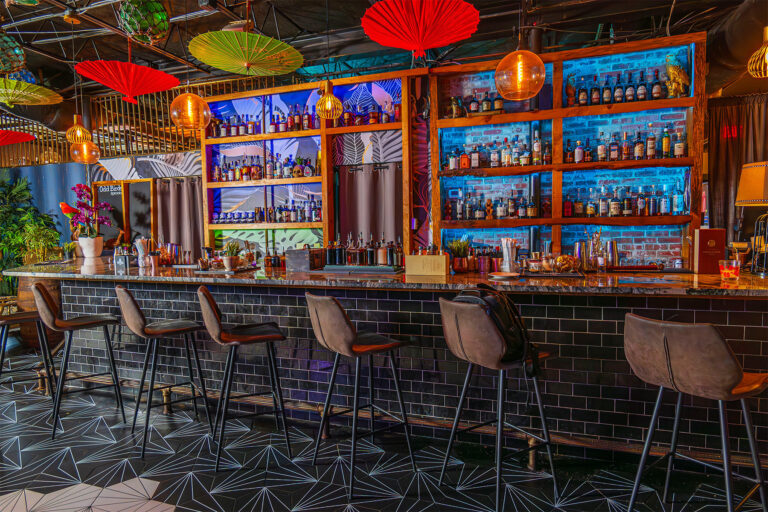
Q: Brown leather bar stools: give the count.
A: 7